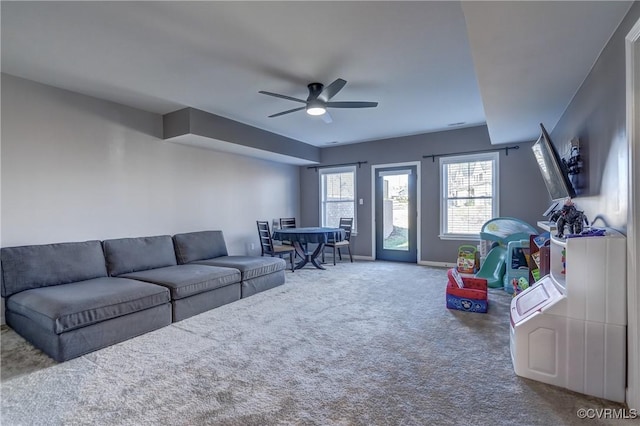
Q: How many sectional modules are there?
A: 3